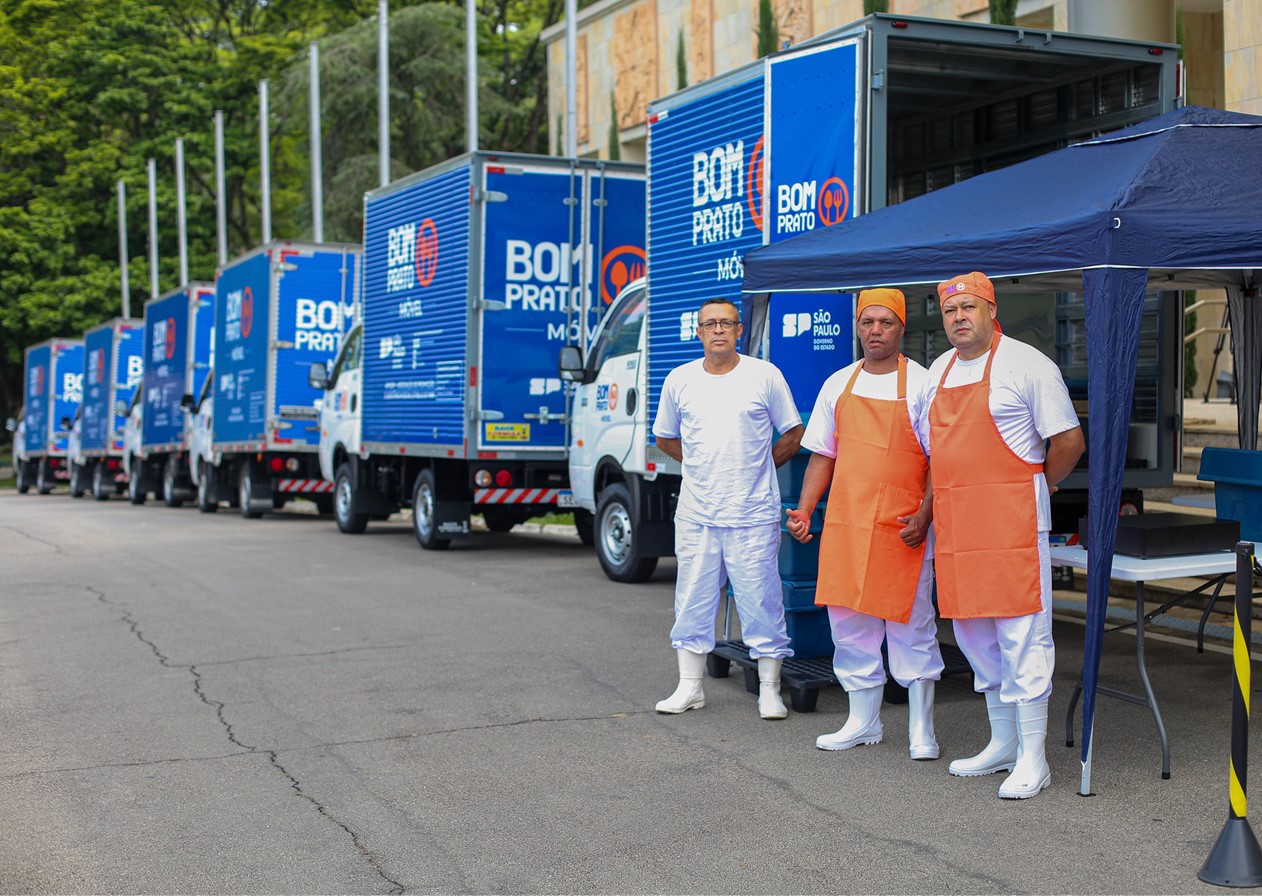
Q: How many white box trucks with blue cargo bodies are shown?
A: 6